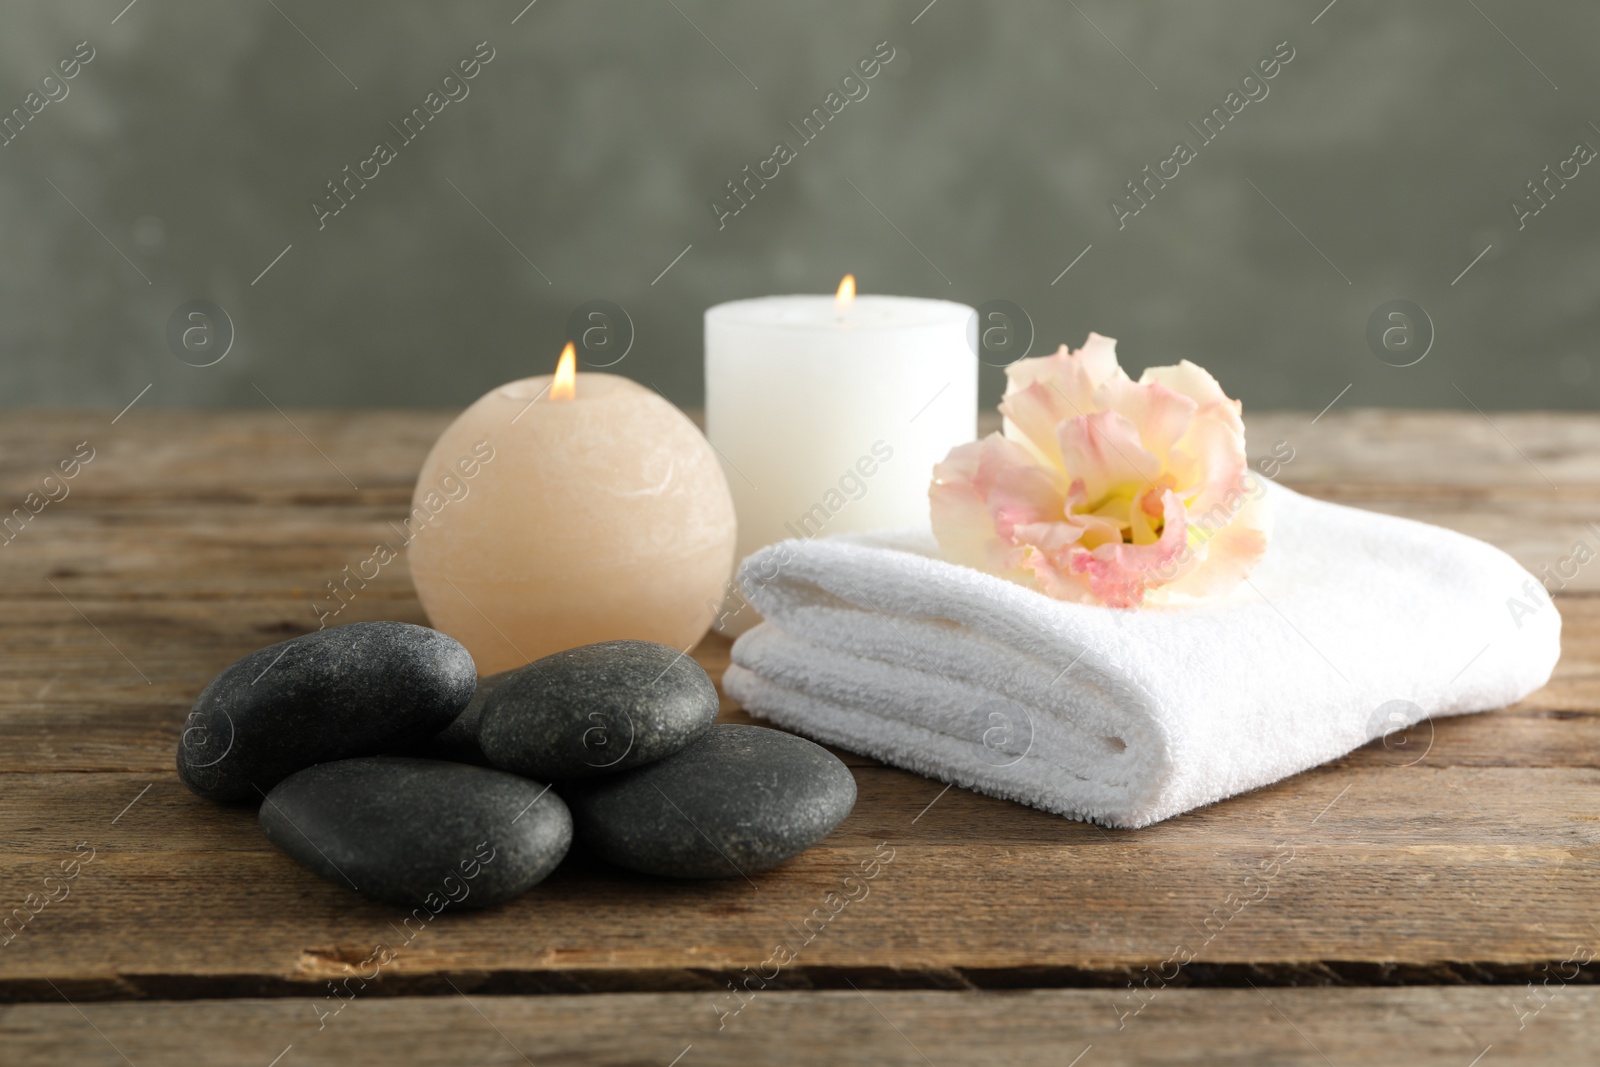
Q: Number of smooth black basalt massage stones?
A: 5